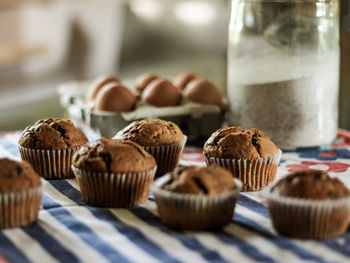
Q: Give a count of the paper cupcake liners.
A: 7